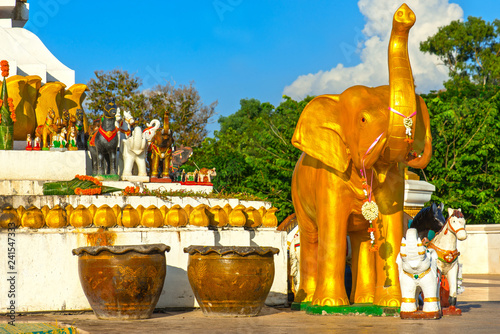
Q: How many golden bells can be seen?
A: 13